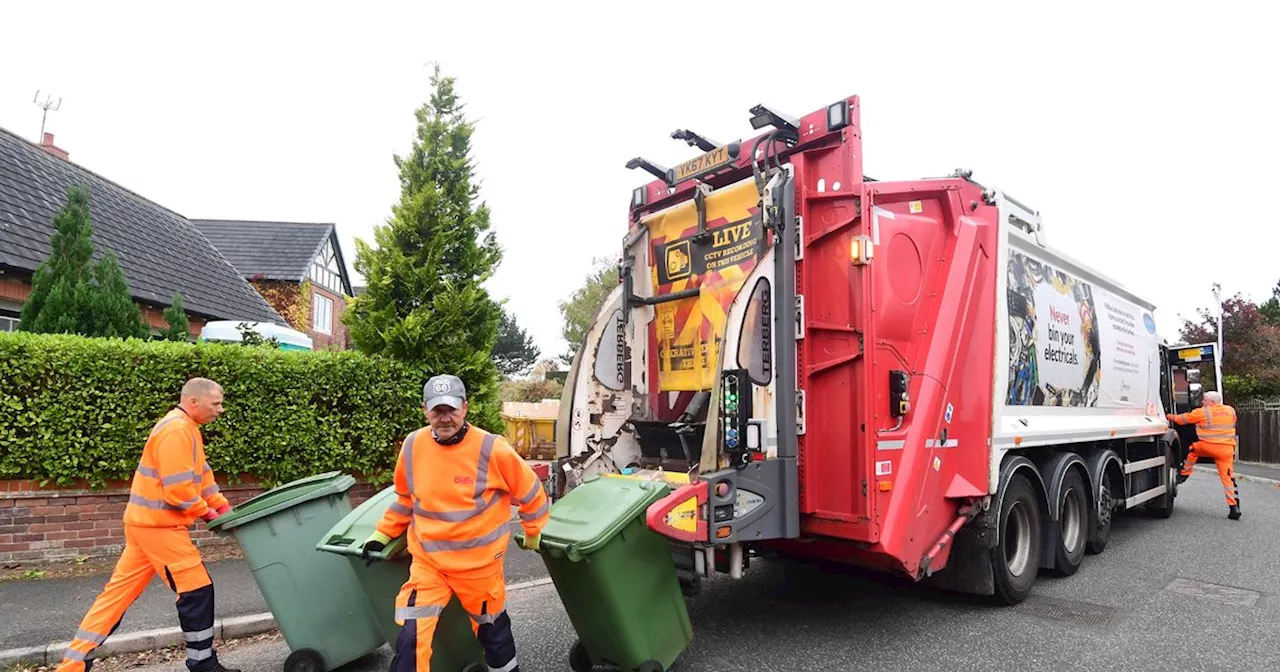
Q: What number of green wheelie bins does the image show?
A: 3